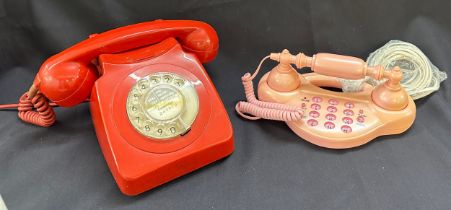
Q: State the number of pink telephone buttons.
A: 13